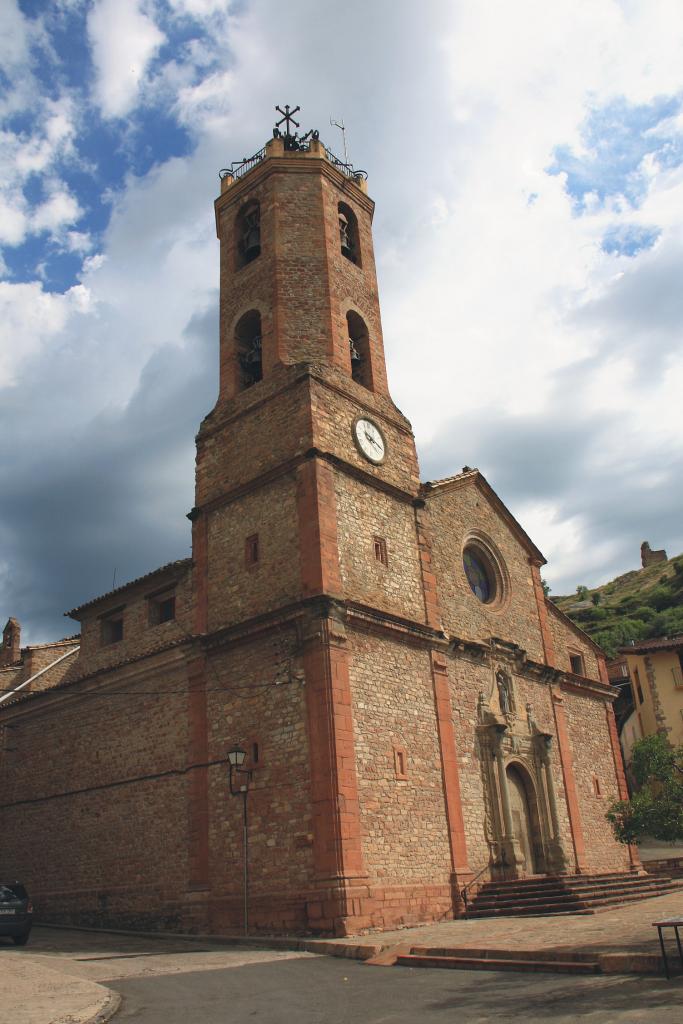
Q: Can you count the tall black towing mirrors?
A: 0